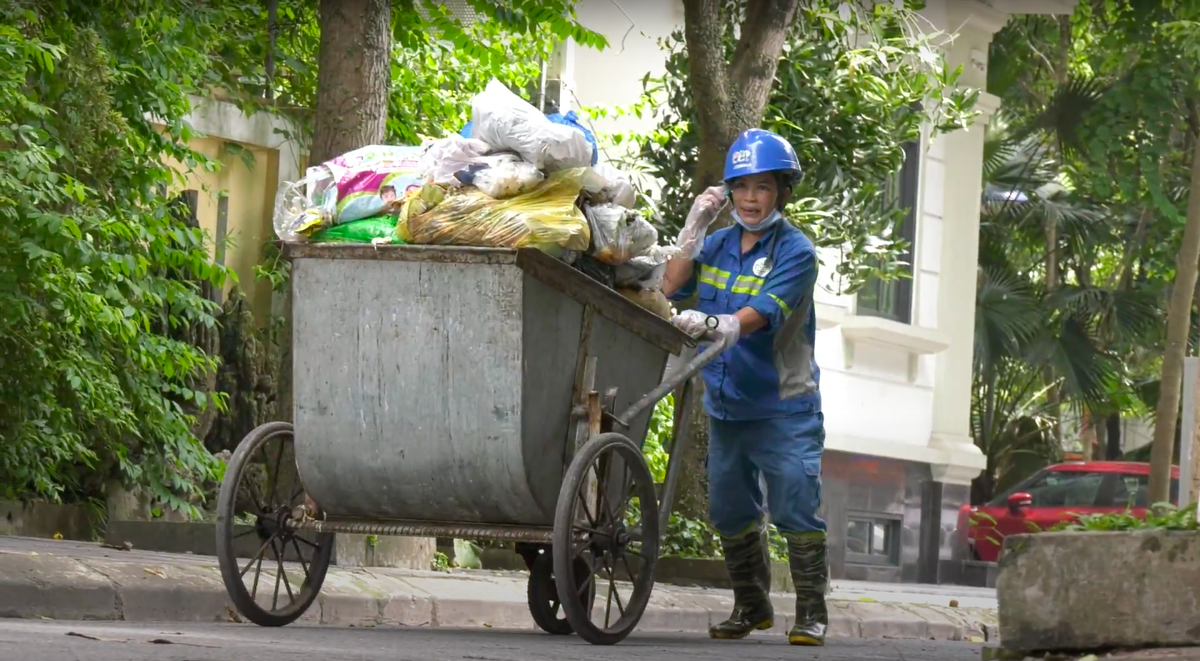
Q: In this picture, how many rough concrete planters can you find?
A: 1